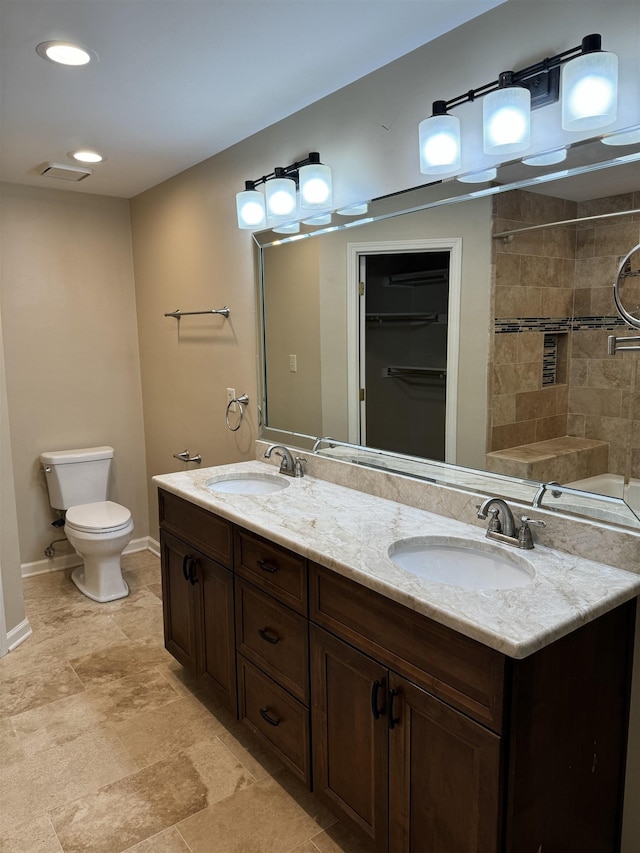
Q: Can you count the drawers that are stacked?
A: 3